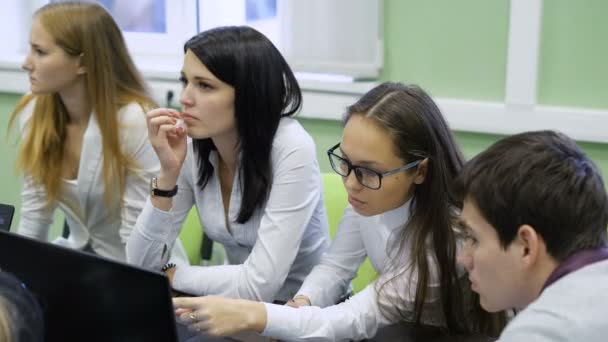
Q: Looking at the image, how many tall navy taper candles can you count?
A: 0